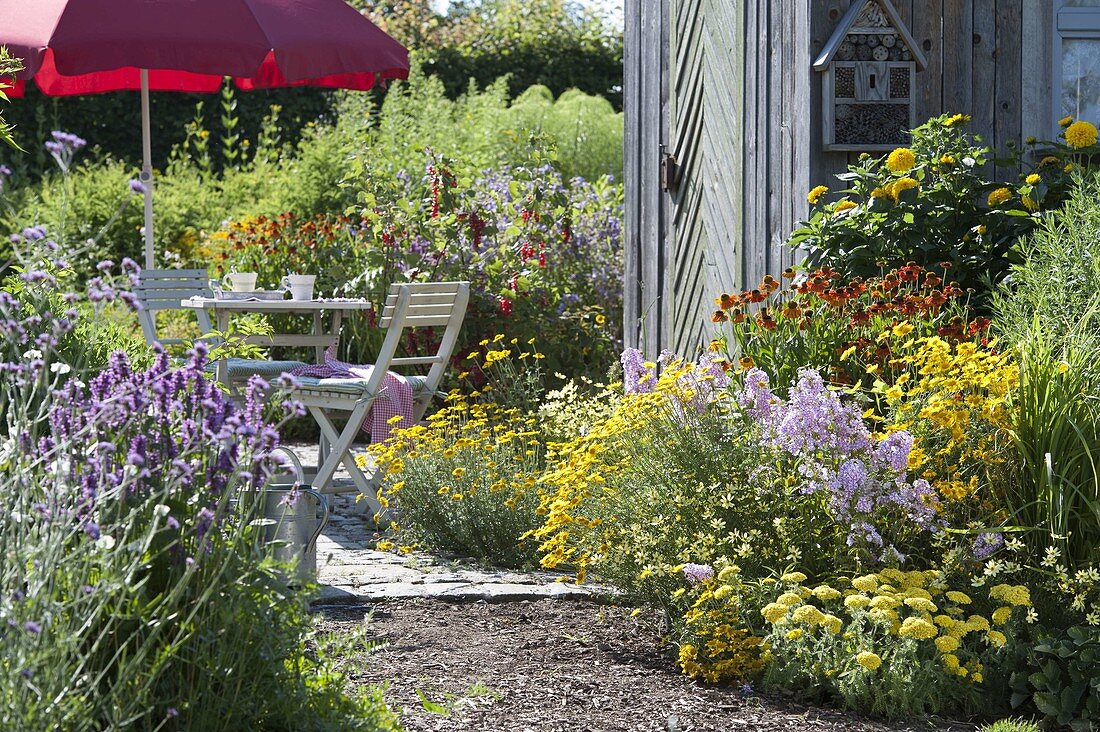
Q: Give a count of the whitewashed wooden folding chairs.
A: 2